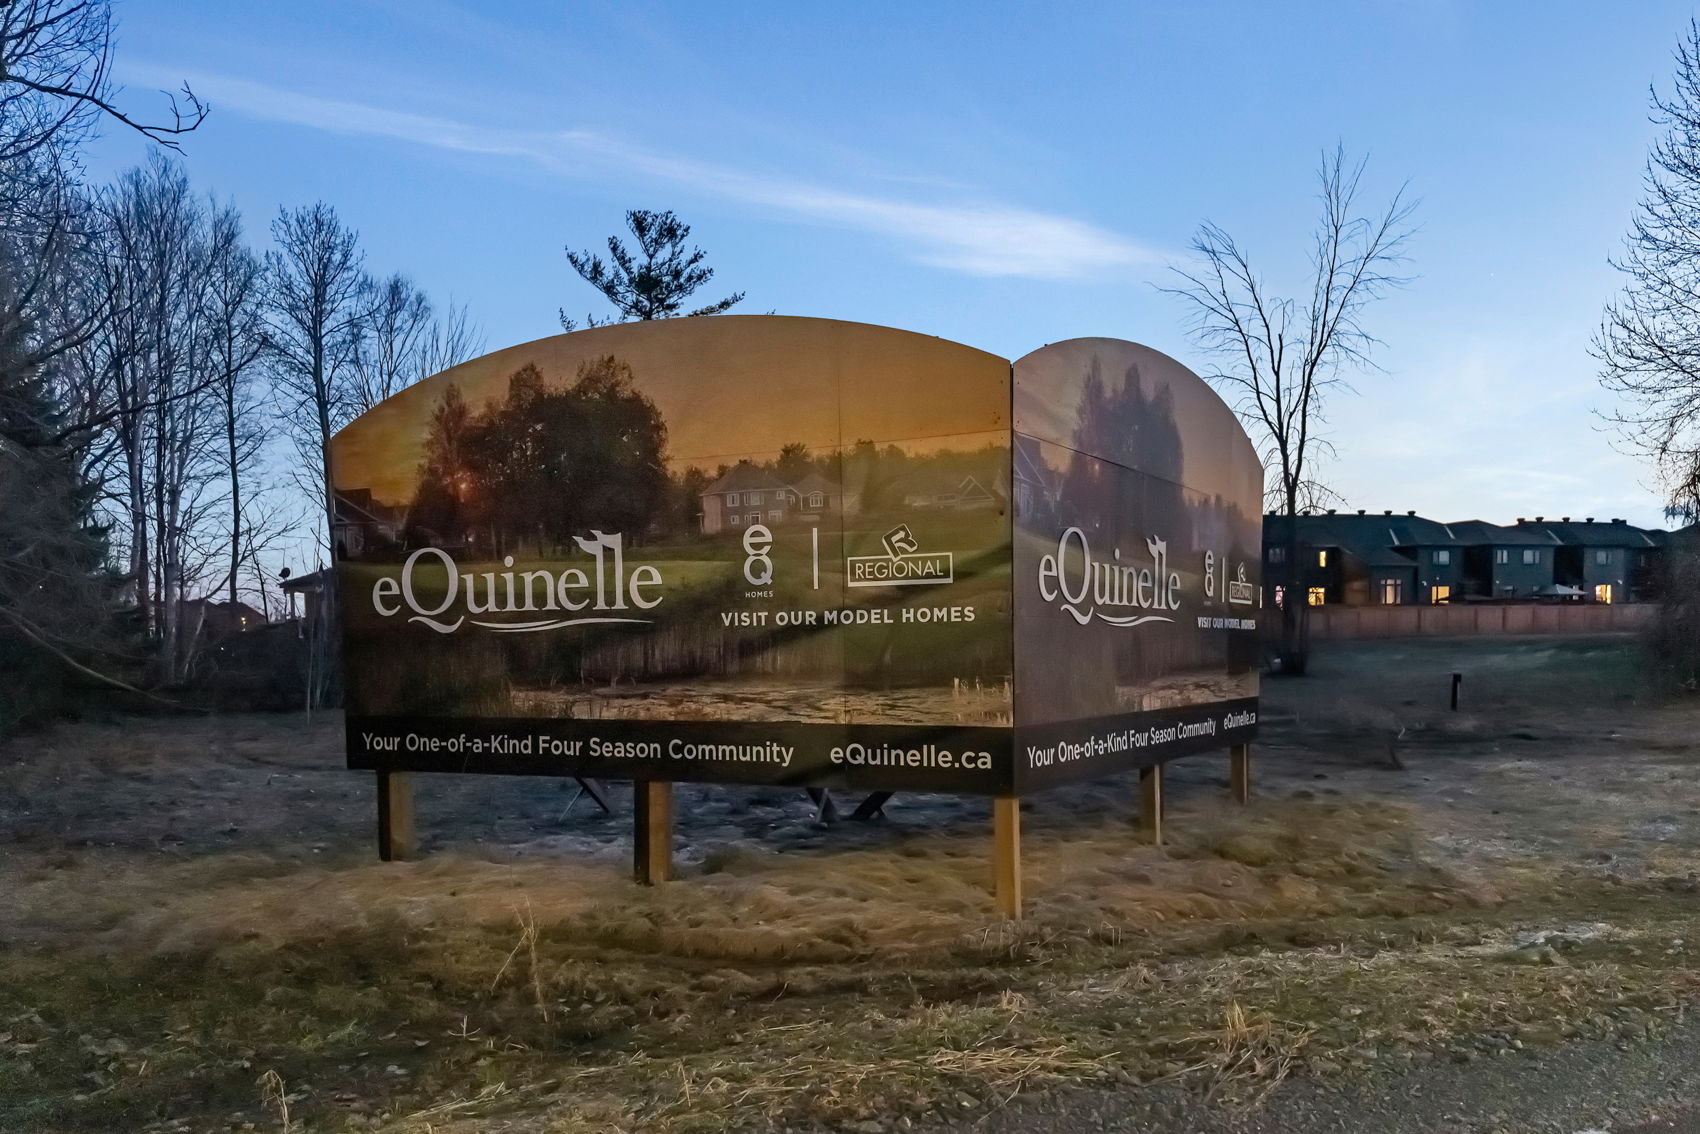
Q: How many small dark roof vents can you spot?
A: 11